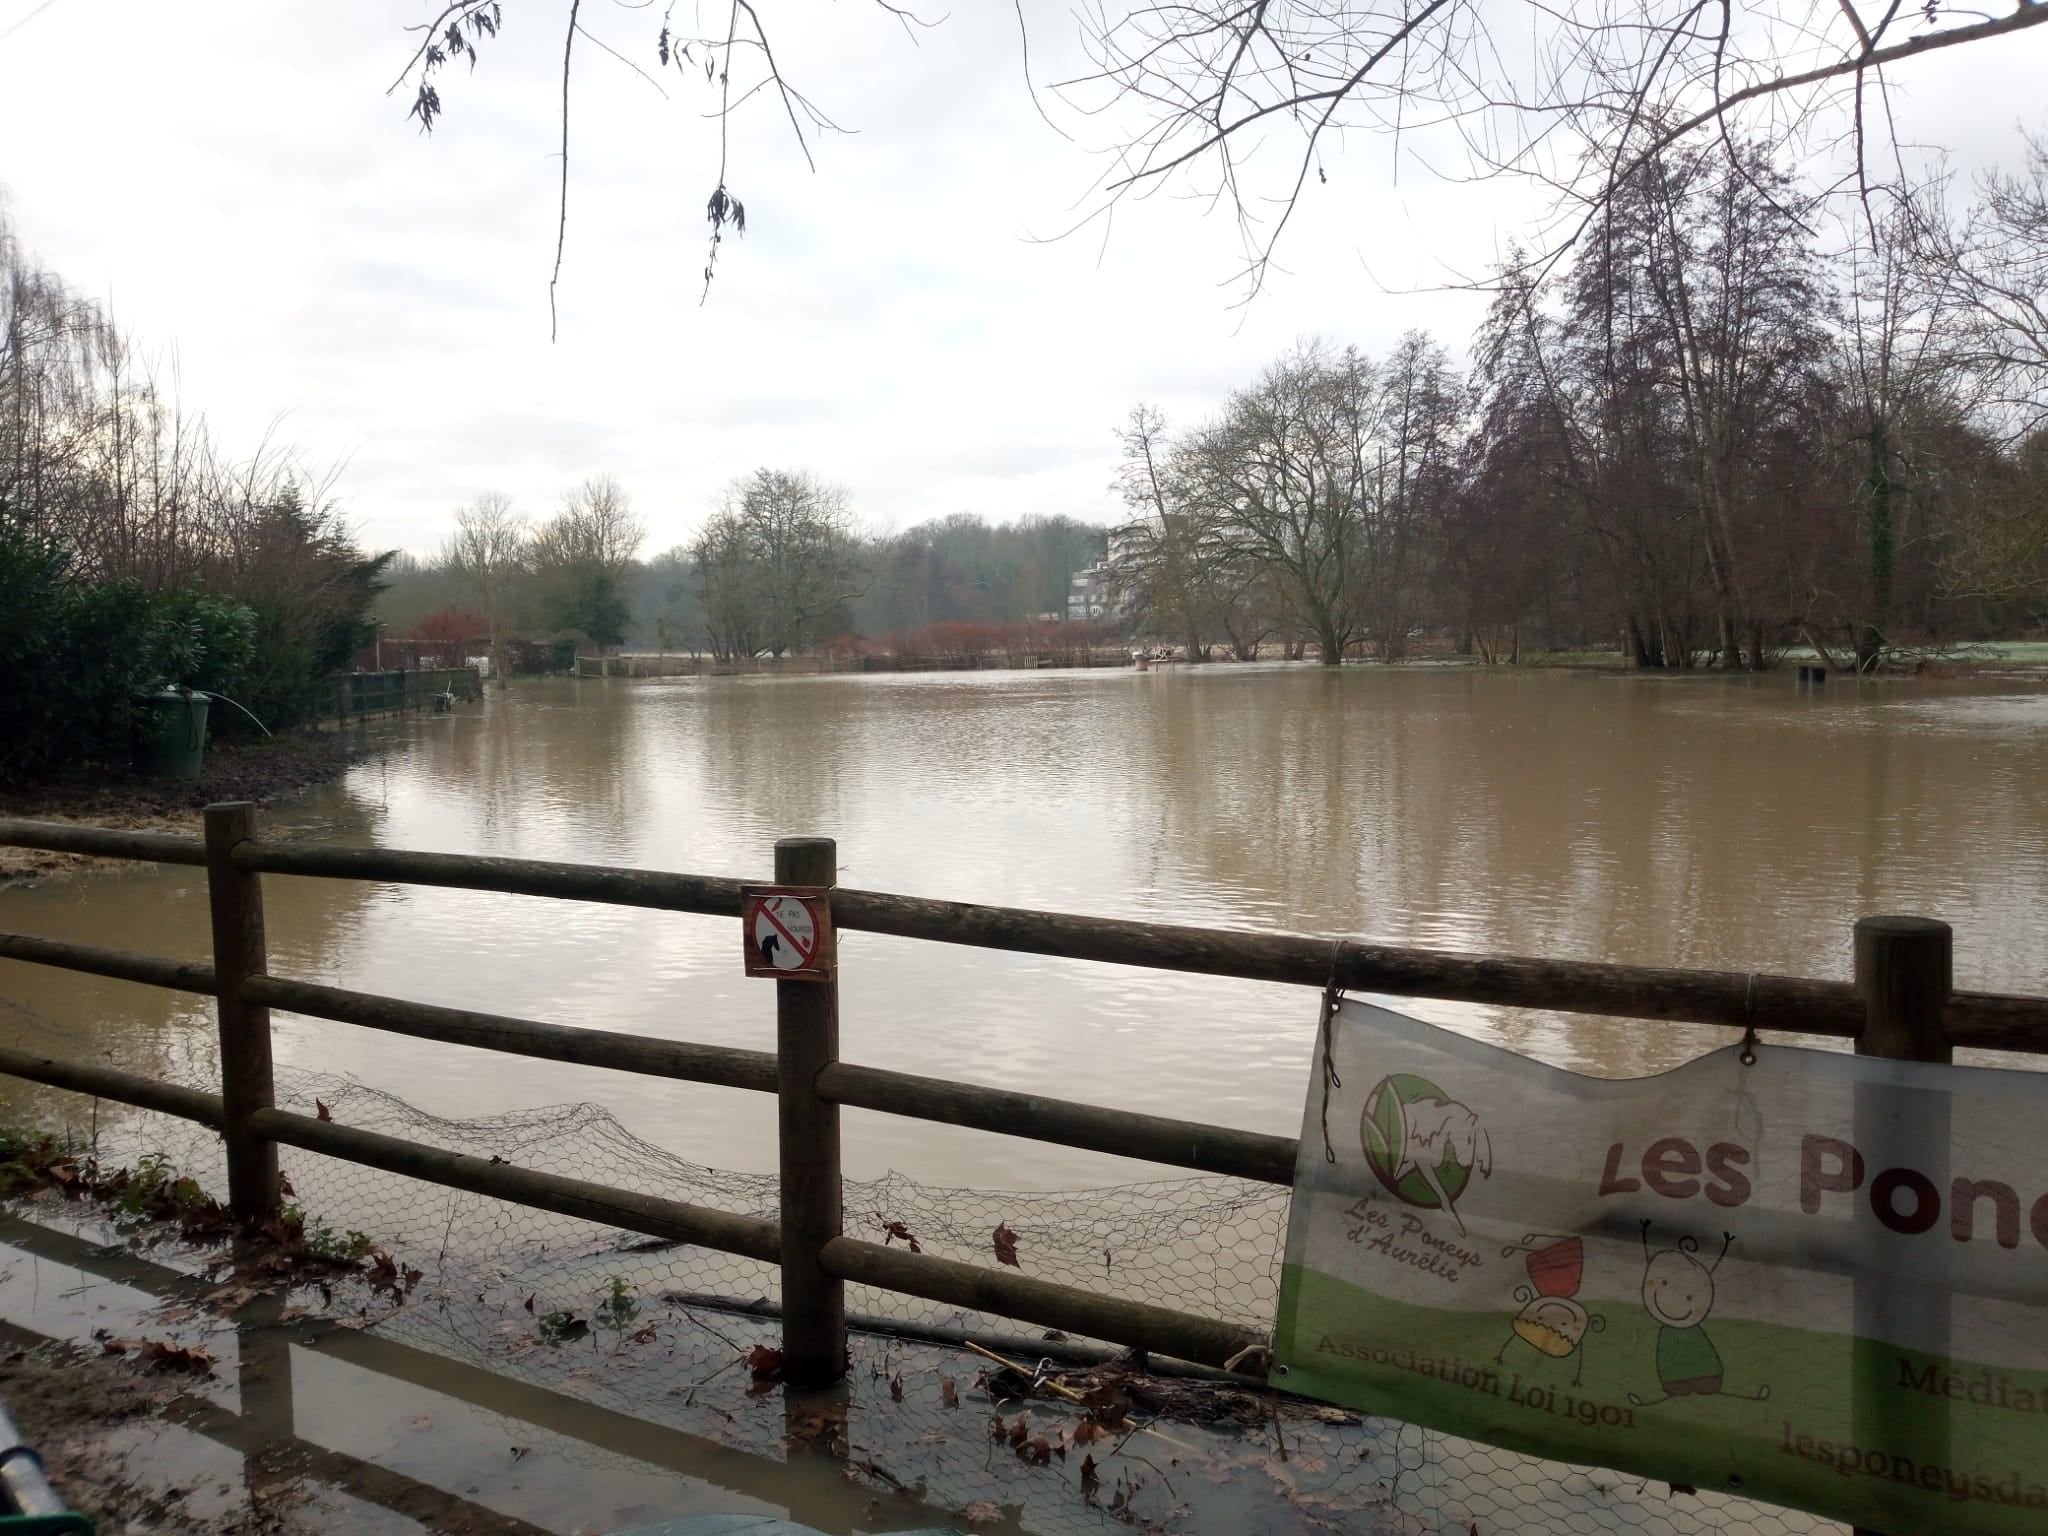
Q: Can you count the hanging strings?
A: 2